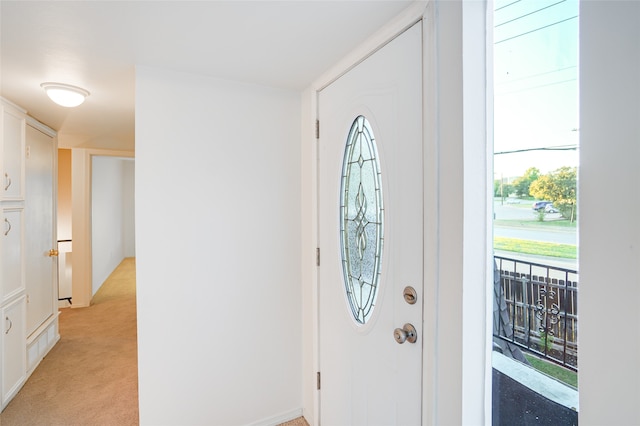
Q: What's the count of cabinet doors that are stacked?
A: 3